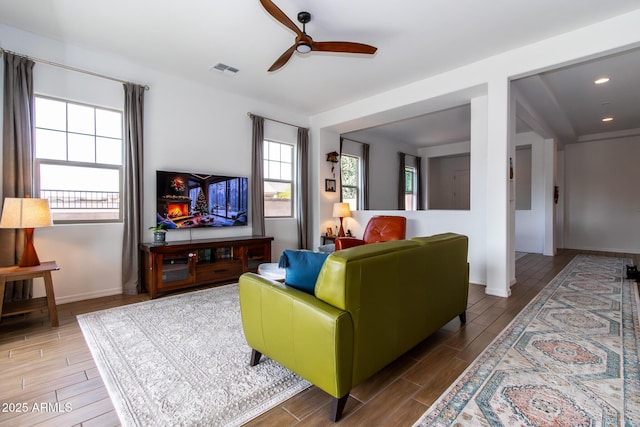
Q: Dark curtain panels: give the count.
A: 8